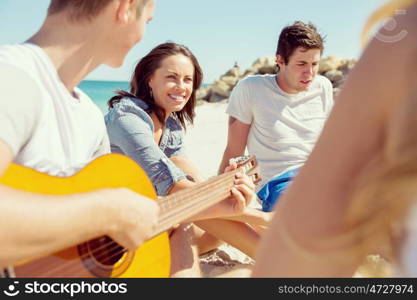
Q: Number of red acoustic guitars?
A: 0